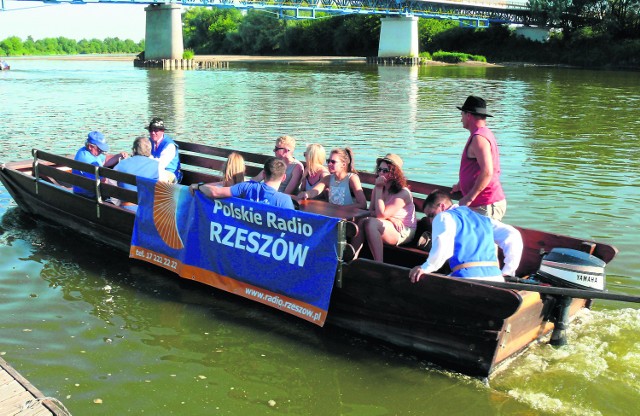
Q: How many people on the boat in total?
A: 11